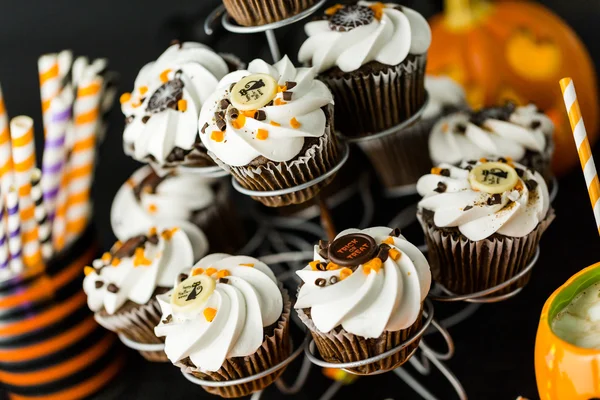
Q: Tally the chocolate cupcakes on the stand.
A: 11